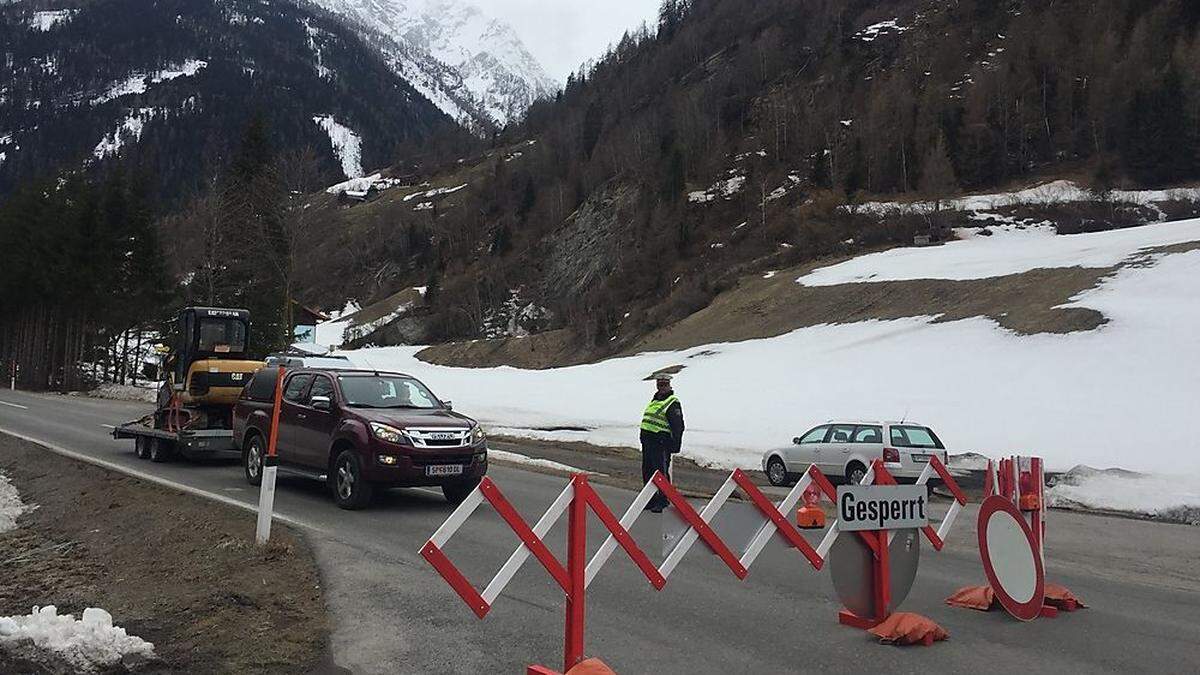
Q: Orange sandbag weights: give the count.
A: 4